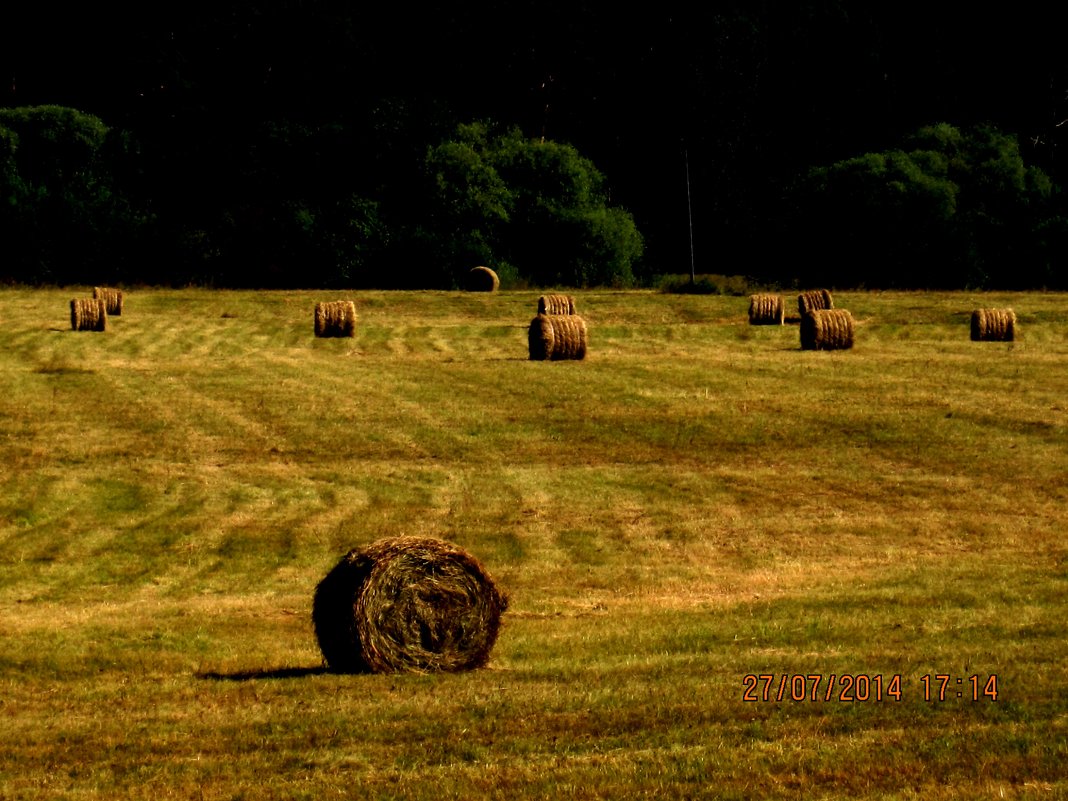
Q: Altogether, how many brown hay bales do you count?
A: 11